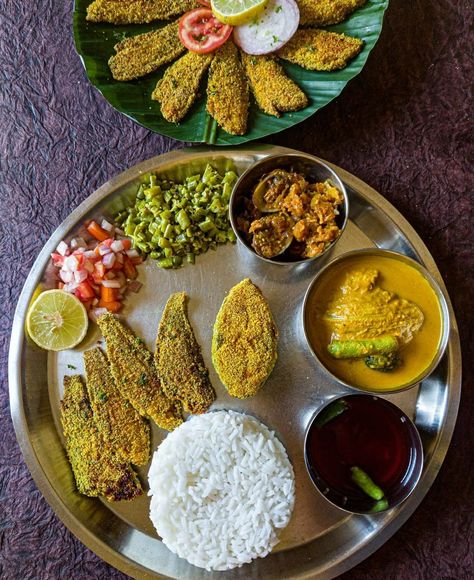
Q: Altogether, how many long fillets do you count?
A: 11